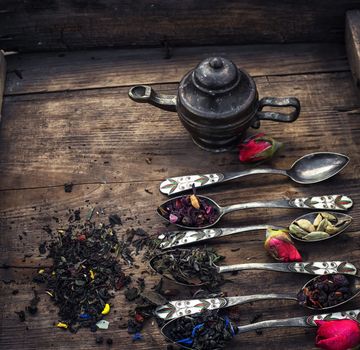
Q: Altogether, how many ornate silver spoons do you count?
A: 6